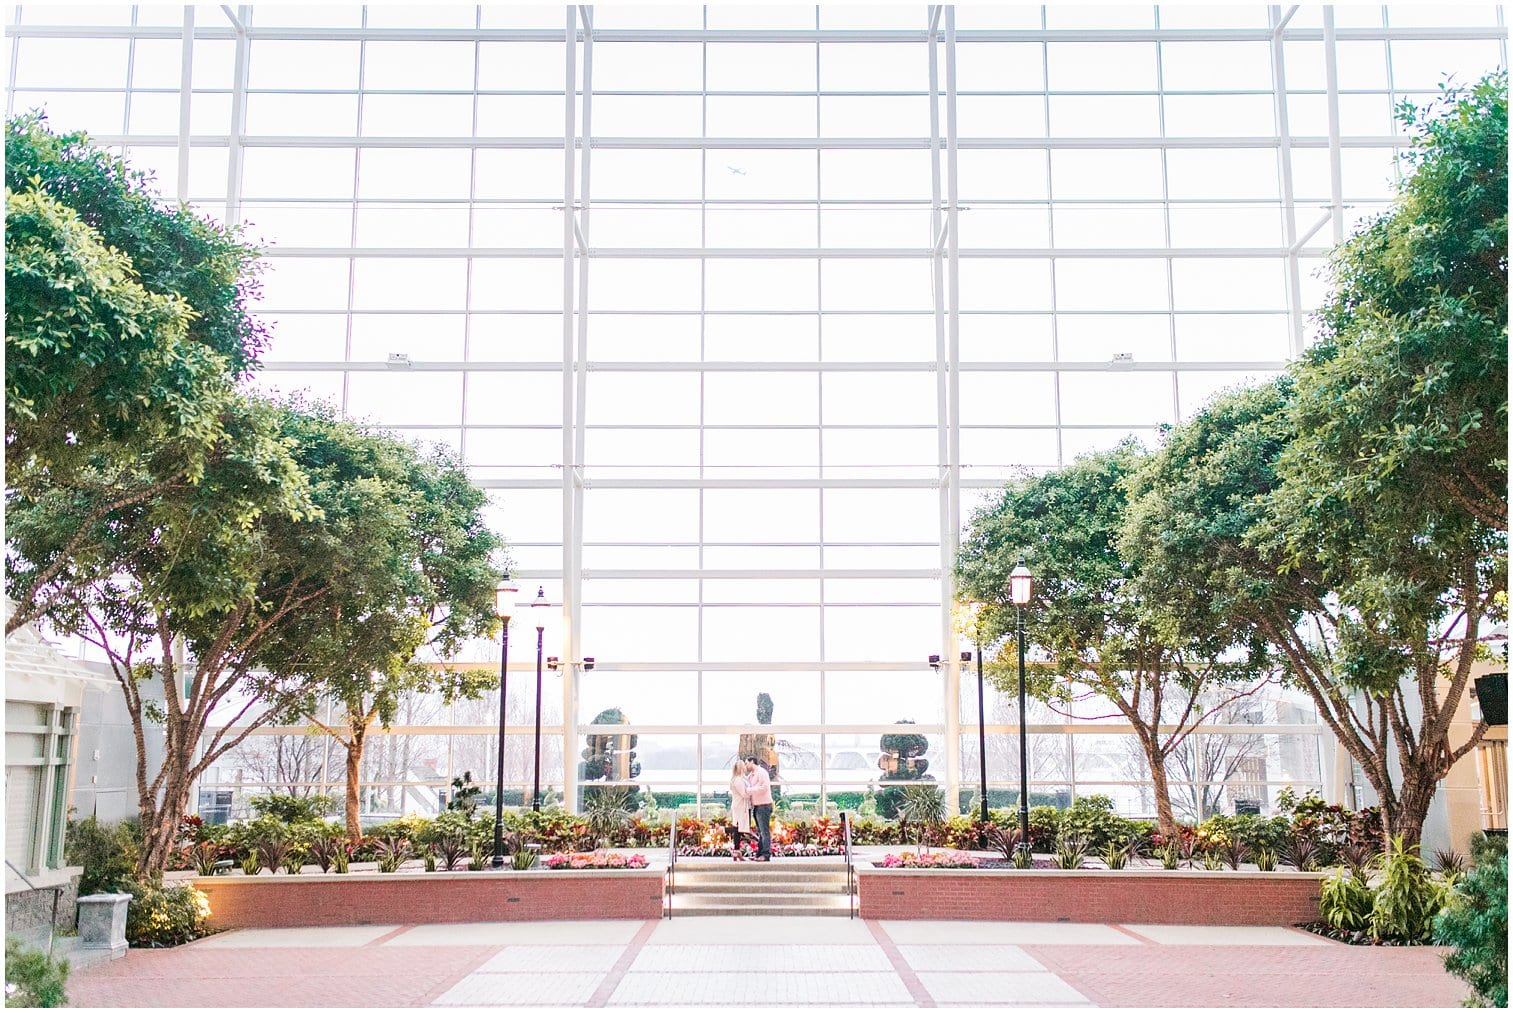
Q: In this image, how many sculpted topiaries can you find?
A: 3